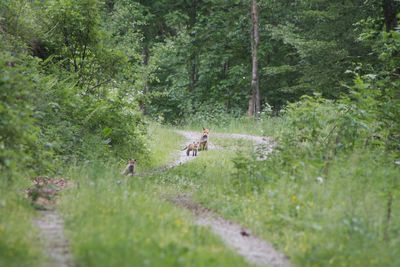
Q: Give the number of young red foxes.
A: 2